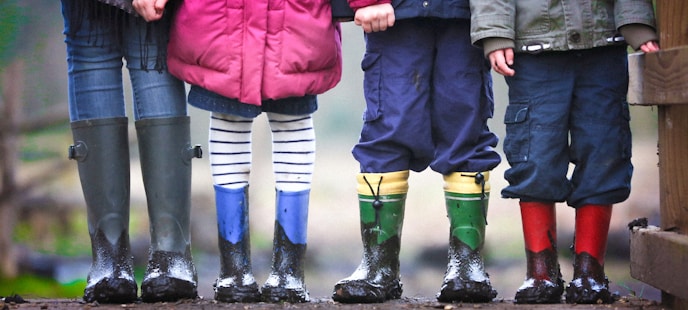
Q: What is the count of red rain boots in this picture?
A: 2